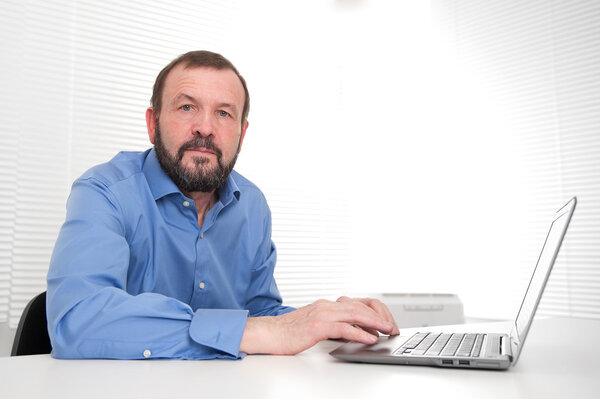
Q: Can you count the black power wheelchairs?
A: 0